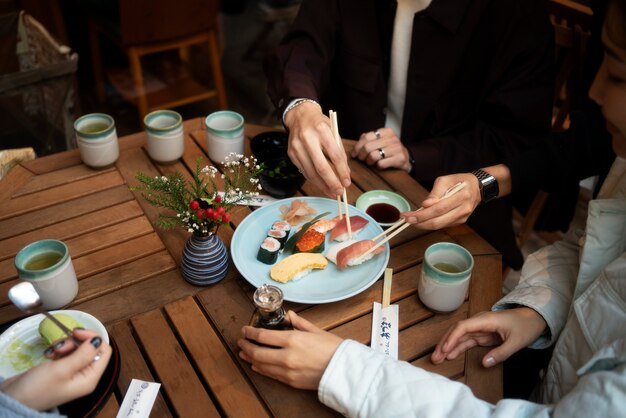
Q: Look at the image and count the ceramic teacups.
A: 5